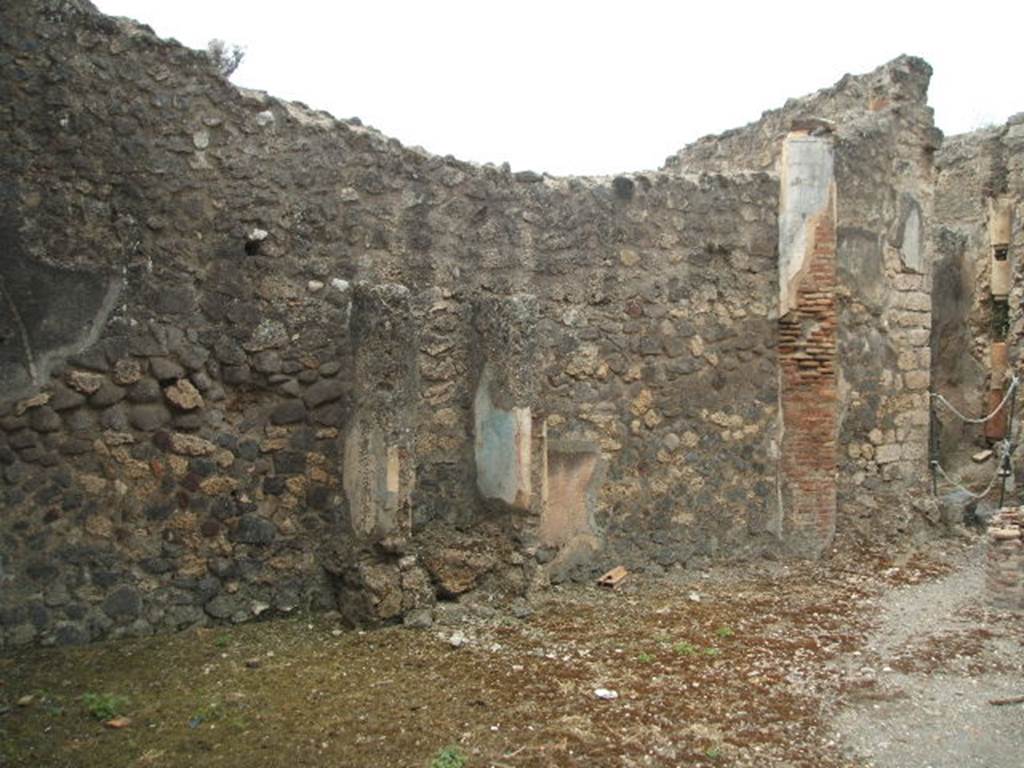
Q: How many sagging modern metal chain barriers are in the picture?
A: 2